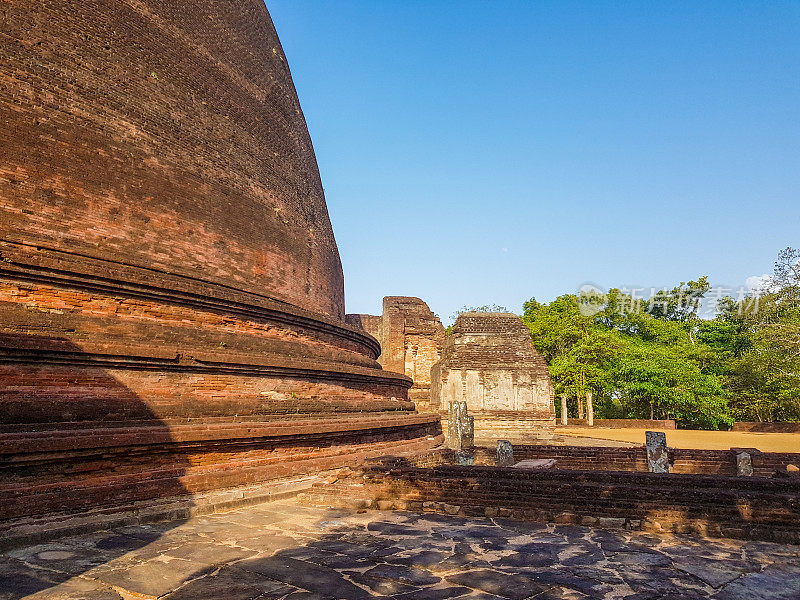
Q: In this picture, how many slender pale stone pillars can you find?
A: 2